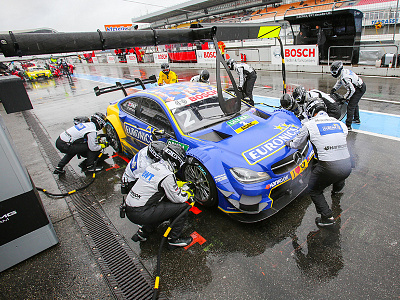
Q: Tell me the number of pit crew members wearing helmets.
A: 11